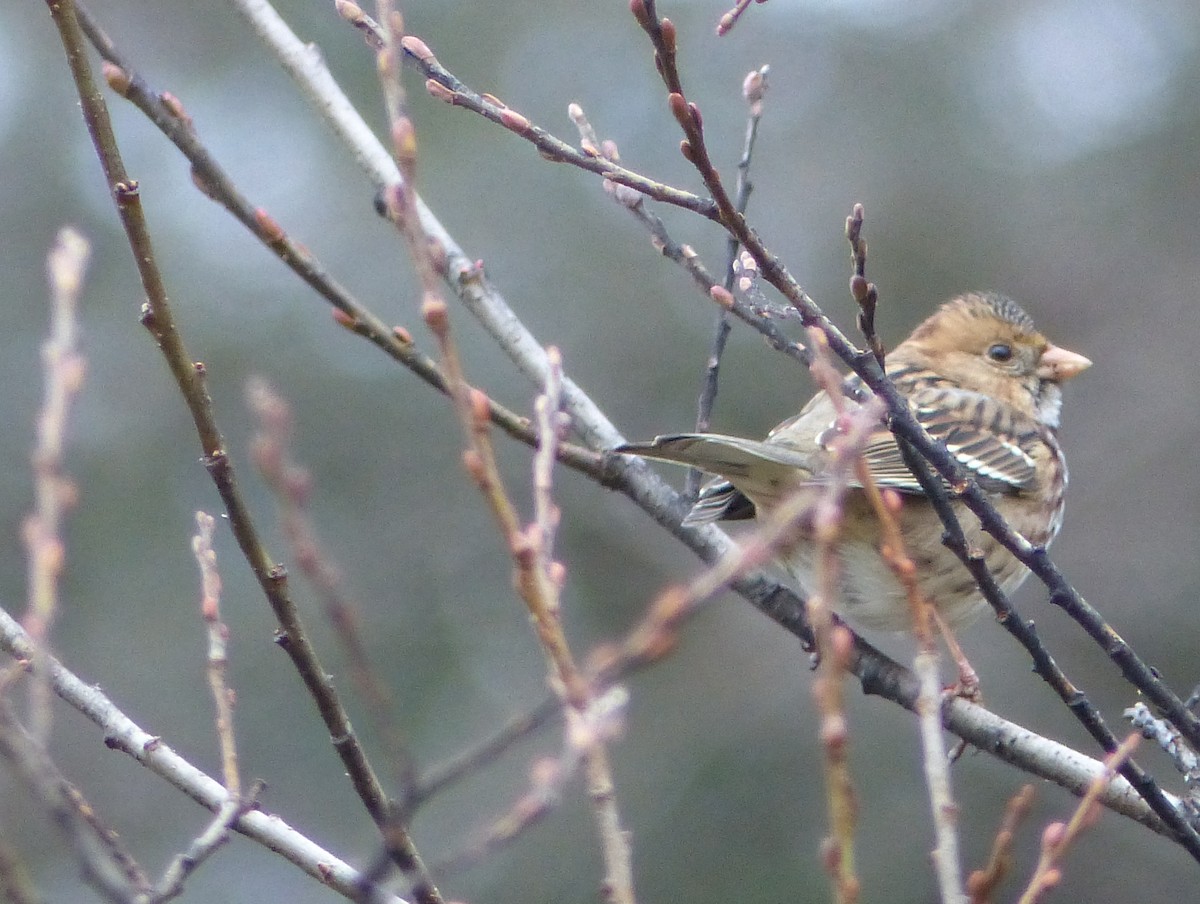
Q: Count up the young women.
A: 0